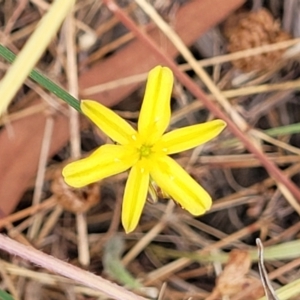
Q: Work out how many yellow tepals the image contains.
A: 6